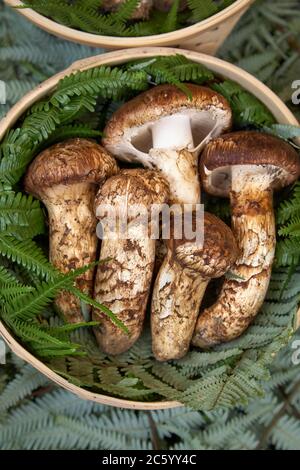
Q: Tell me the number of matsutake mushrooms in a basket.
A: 5